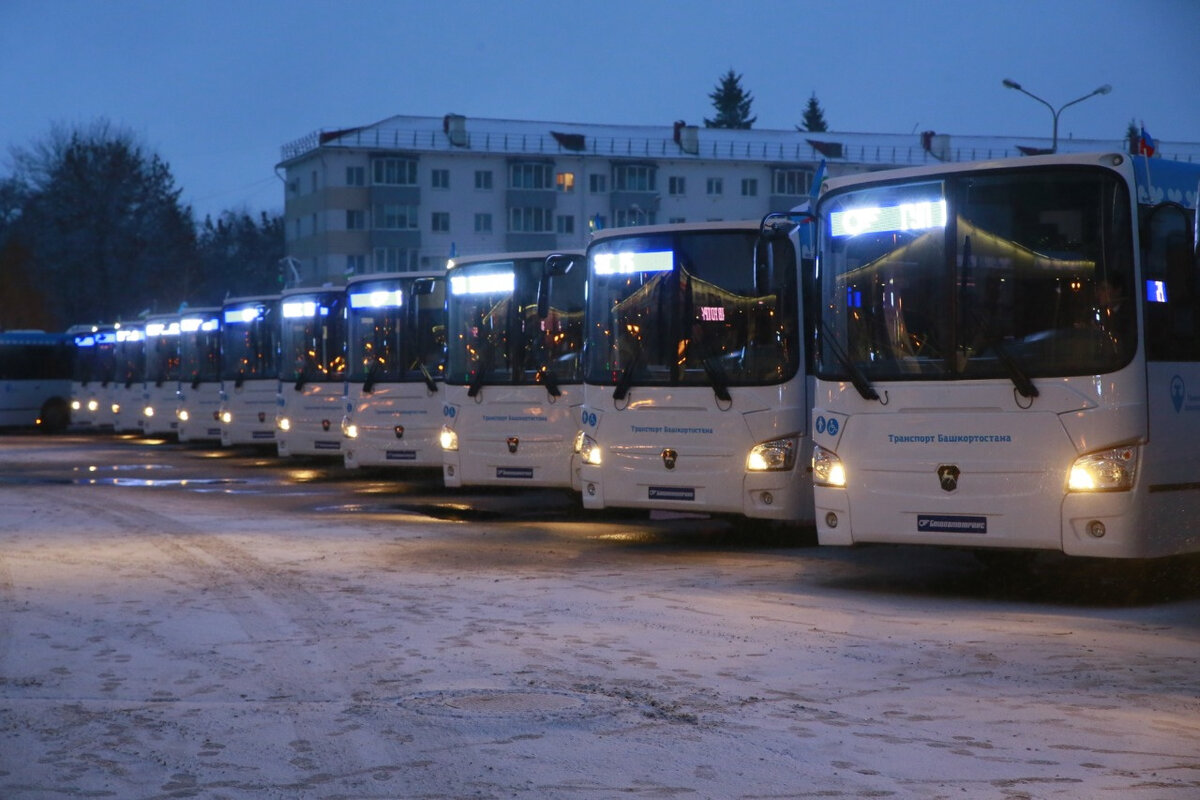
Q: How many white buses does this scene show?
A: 12